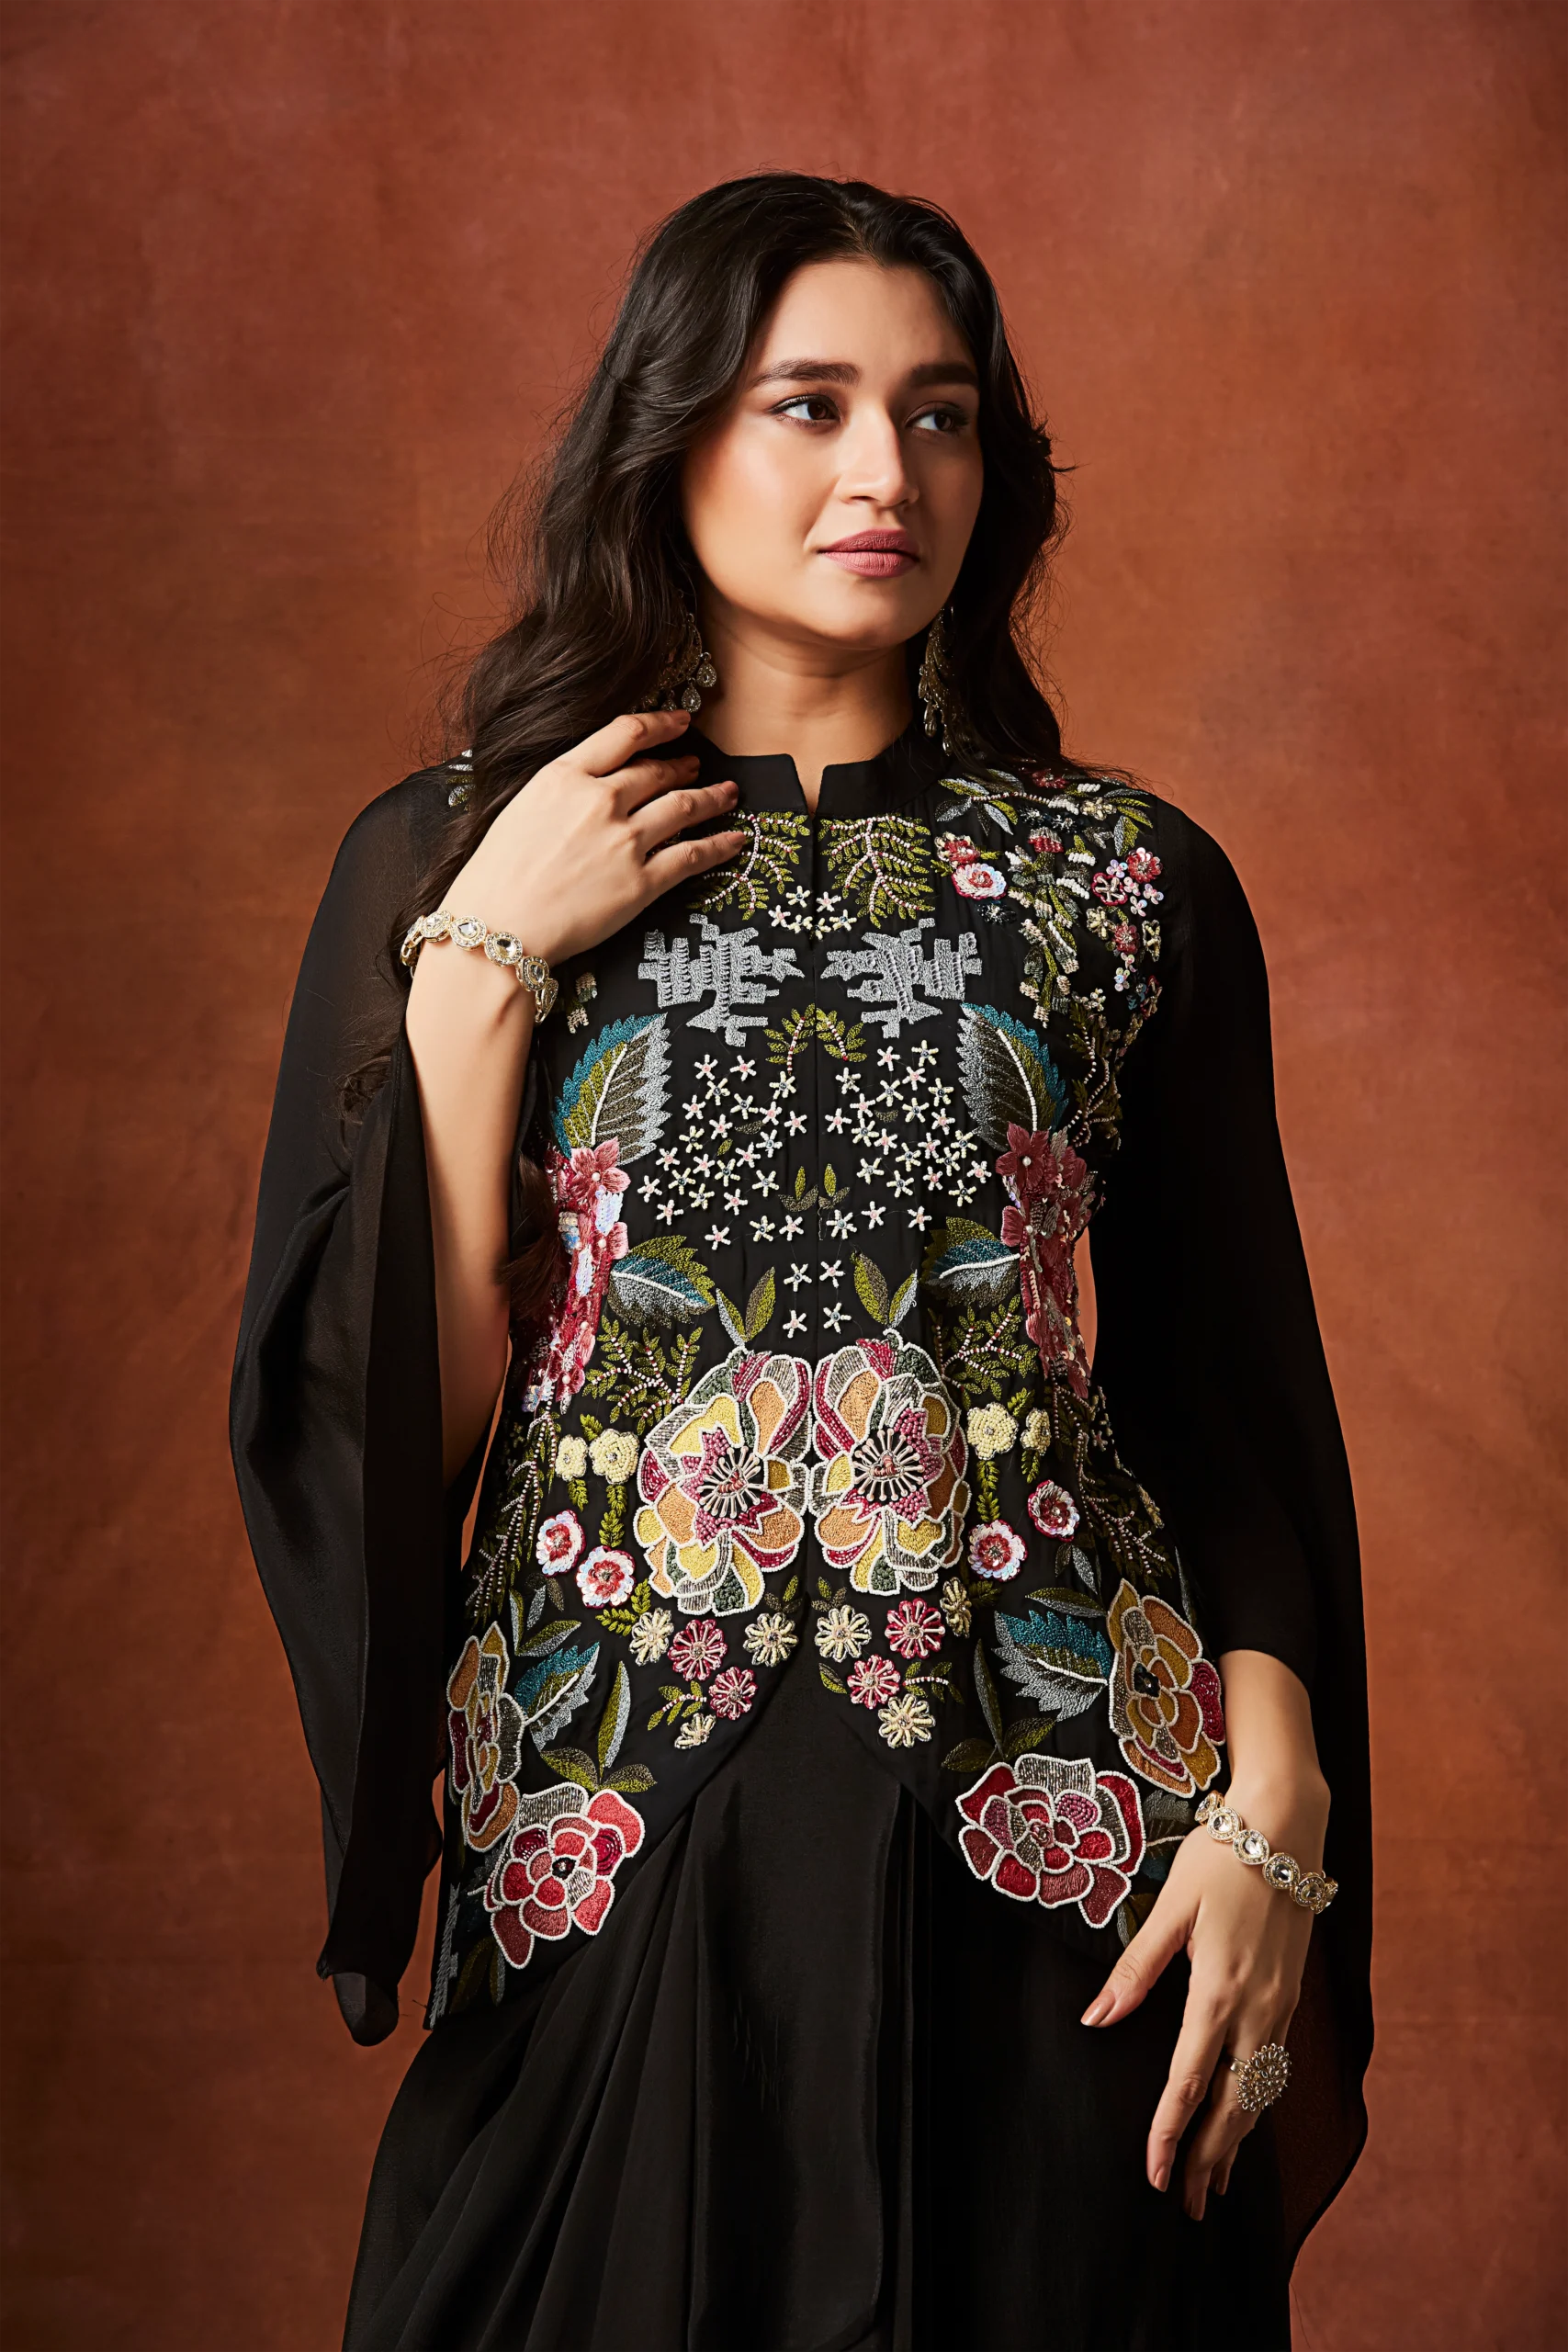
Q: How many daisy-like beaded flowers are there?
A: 10